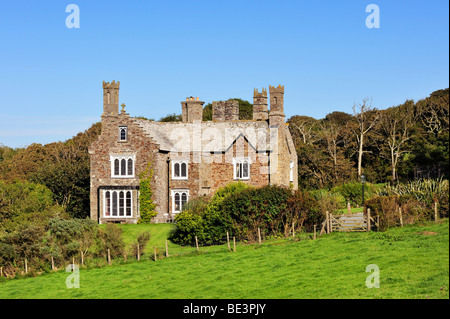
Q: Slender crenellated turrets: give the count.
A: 3